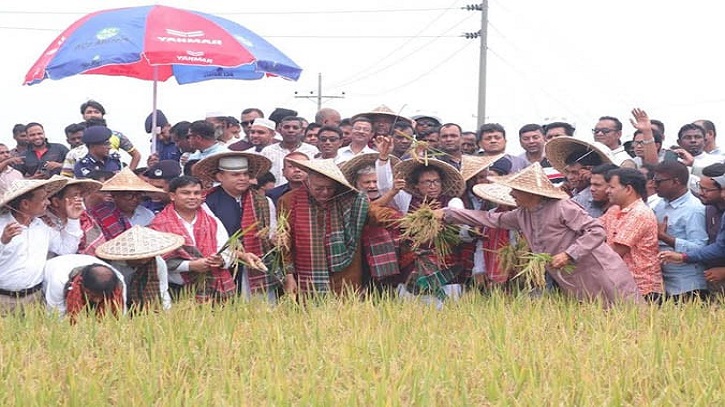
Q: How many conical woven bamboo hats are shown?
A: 13